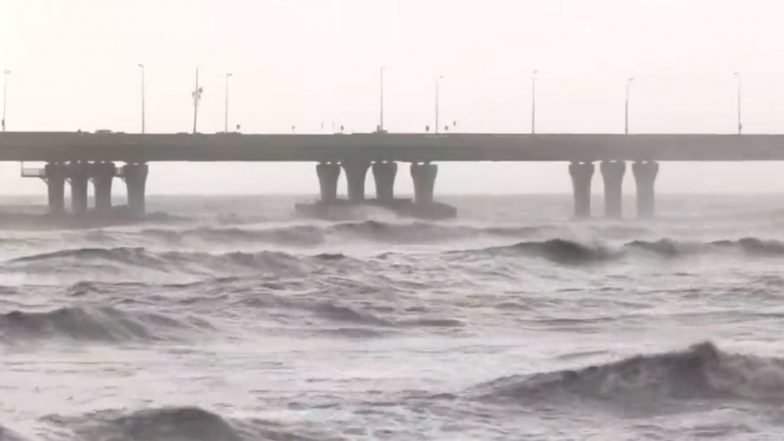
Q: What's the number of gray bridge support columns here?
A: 11